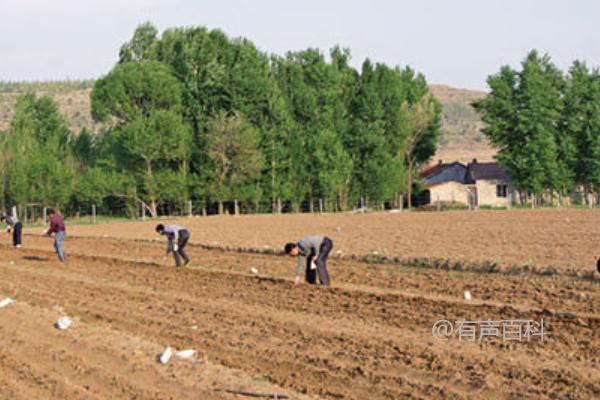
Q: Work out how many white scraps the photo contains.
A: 6